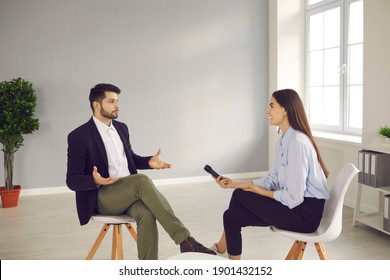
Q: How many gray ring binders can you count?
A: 4